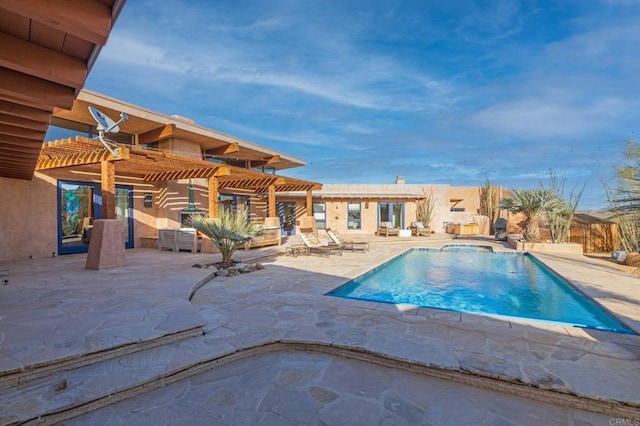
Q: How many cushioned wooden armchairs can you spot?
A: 2